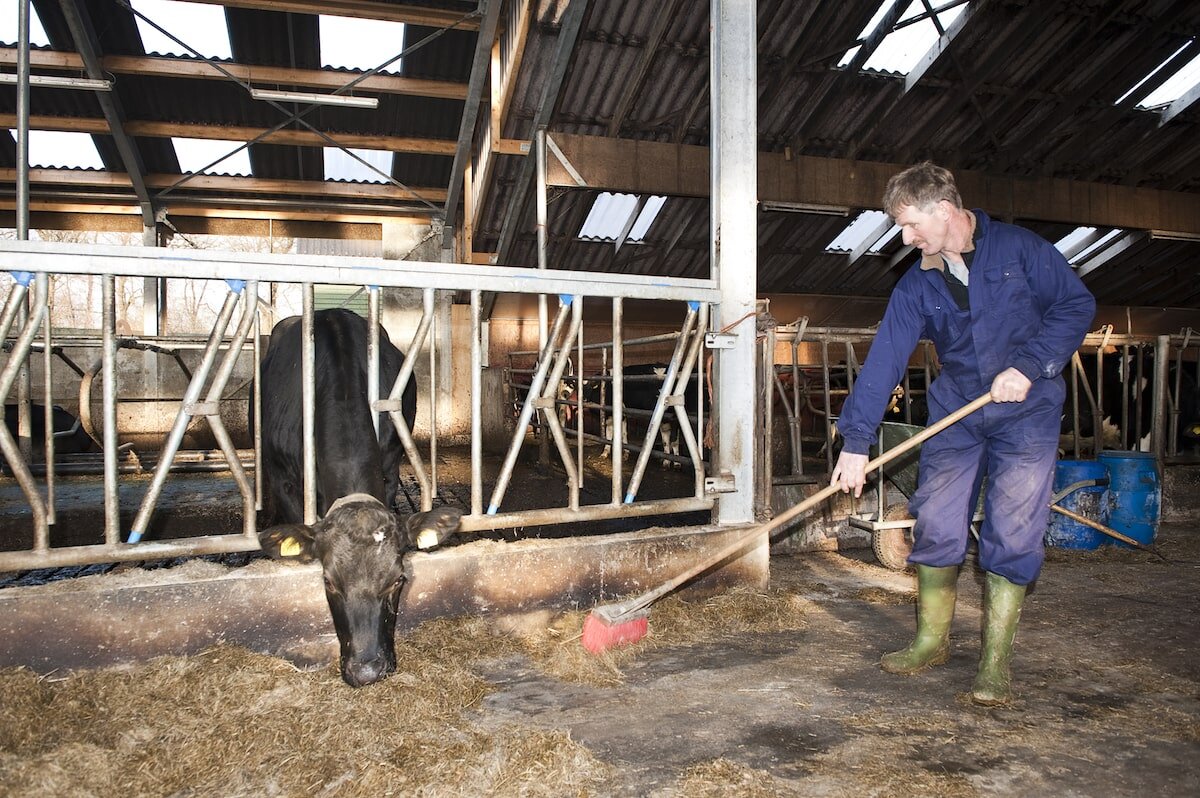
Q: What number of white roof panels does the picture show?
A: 11